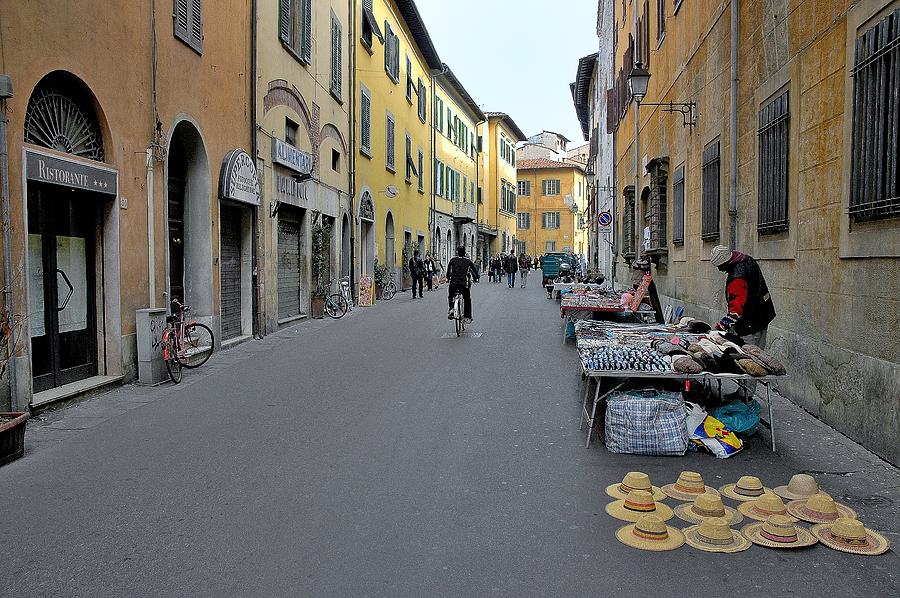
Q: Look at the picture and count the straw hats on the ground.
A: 12